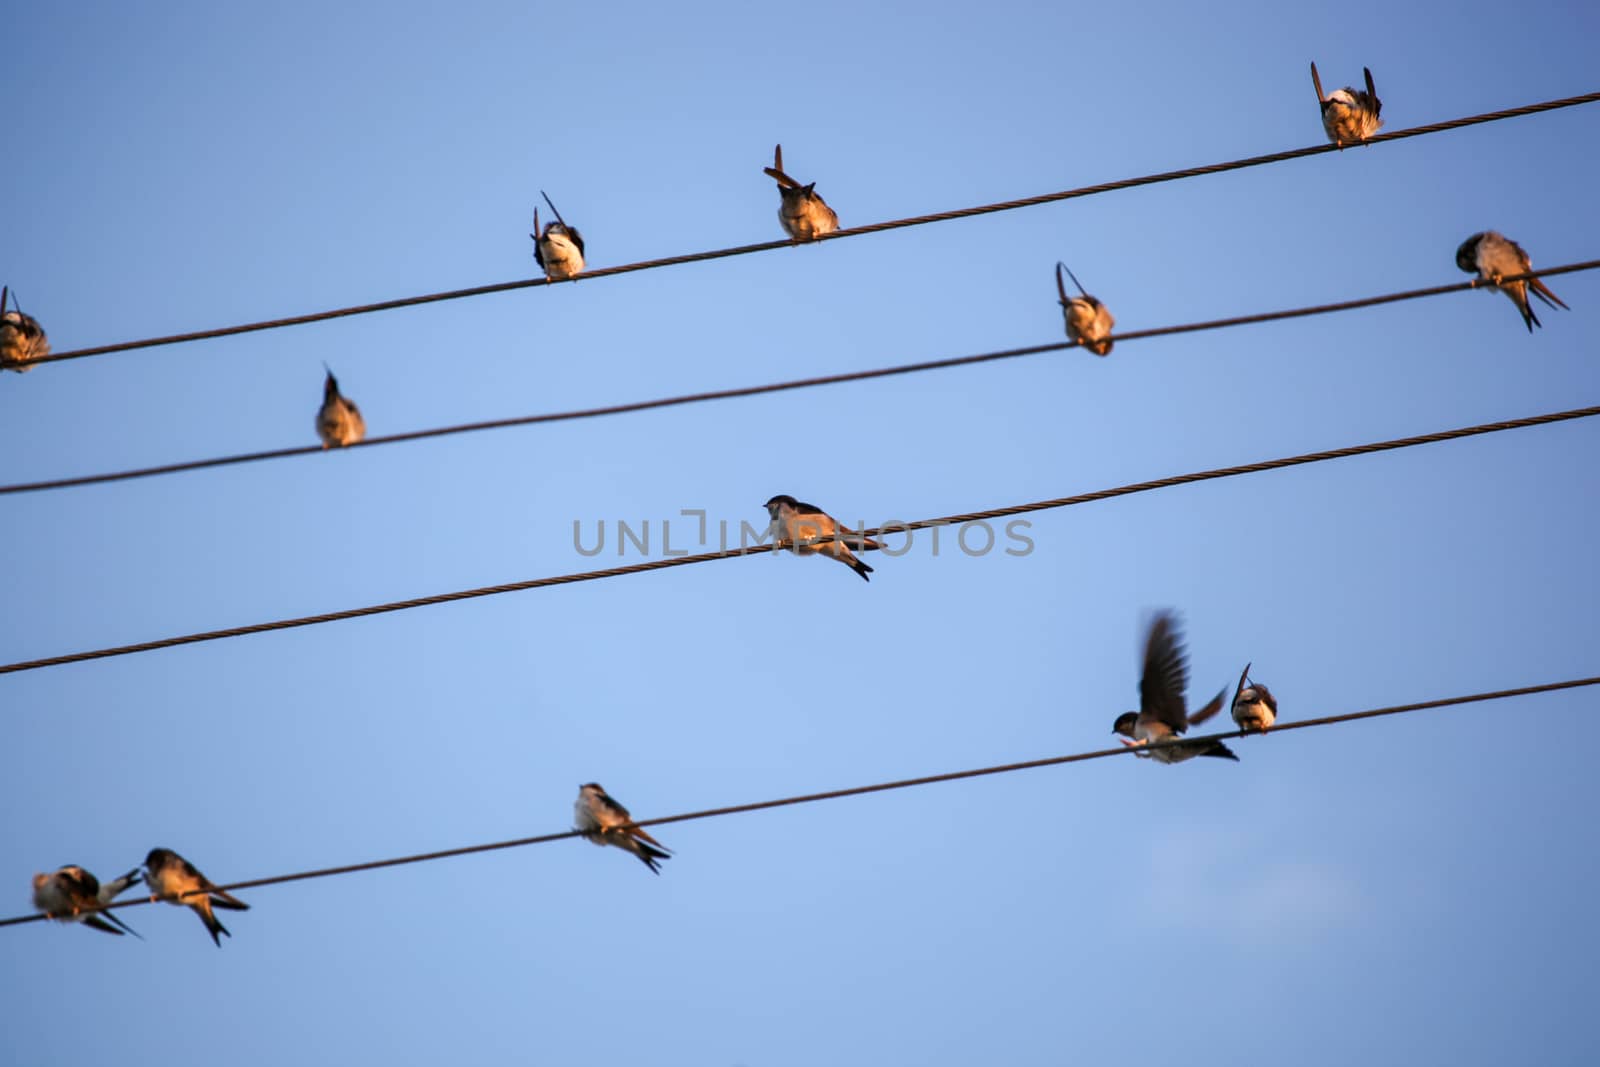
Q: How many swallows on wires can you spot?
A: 13